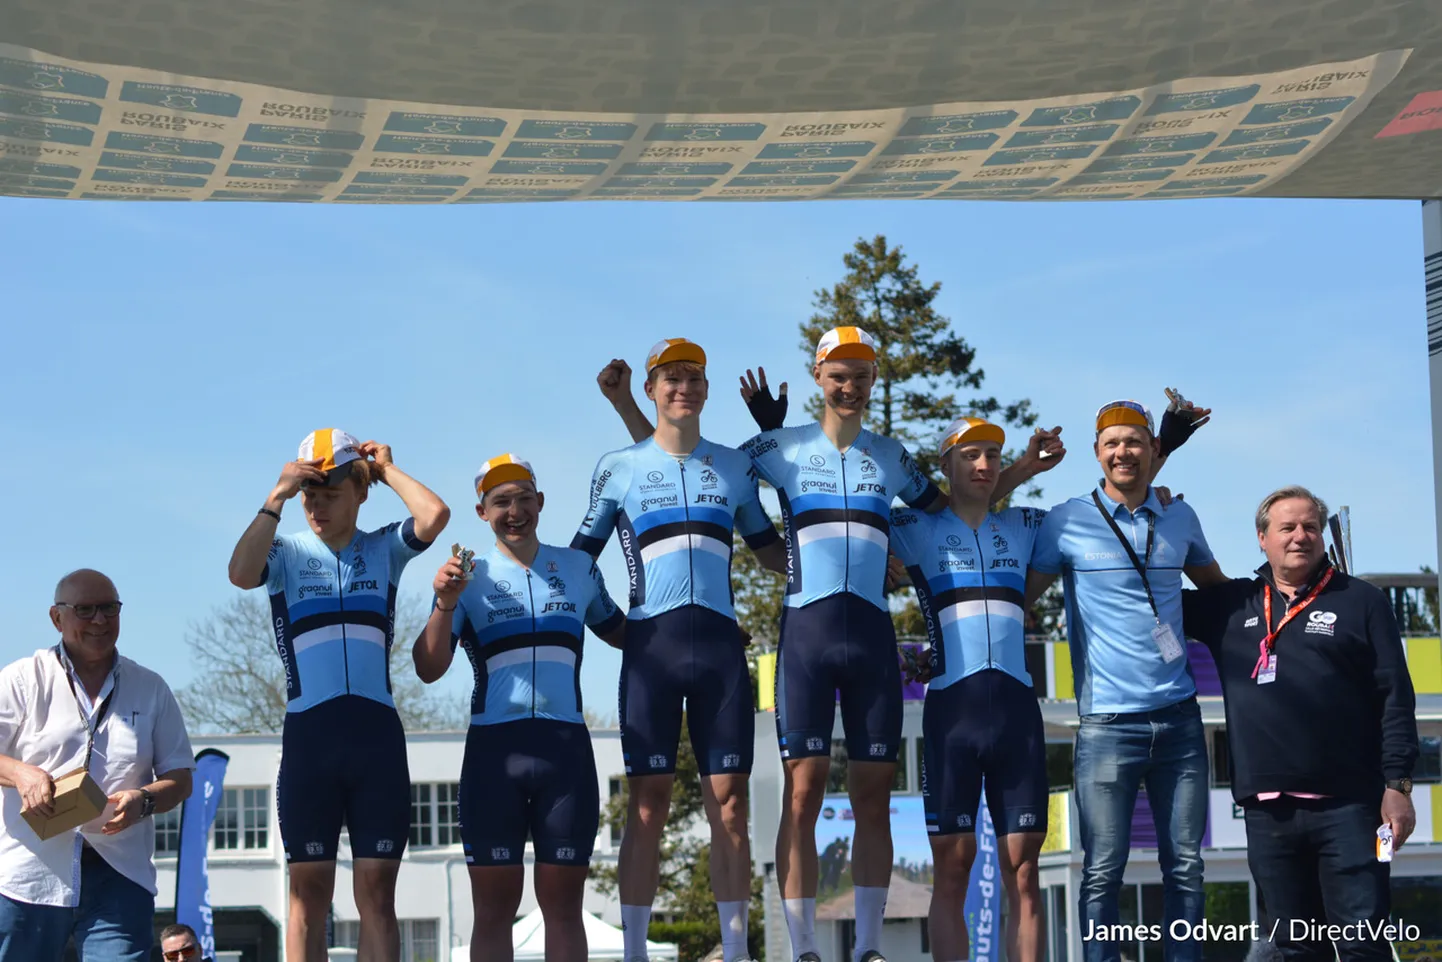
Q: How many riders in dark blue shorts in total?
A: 5